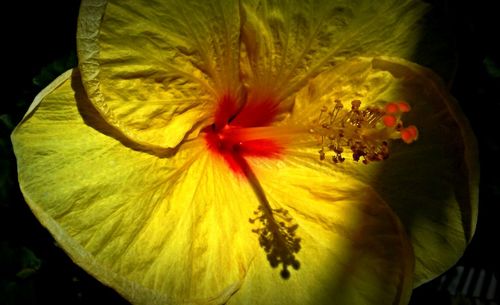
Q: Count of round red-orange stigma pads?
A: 5